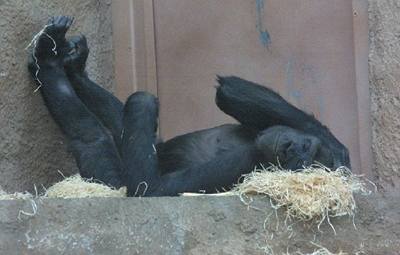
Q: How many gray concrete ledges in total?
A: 1